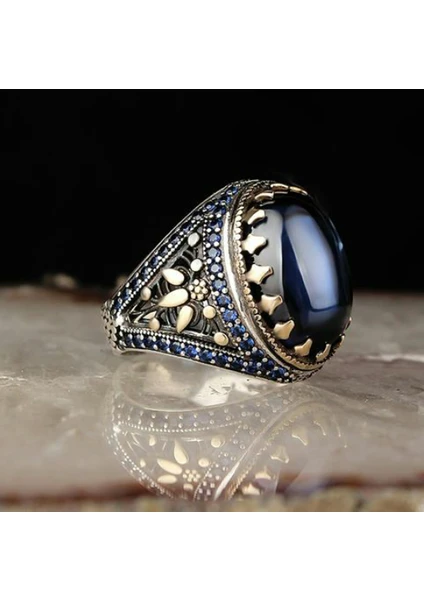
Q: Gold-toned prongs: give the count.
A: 12